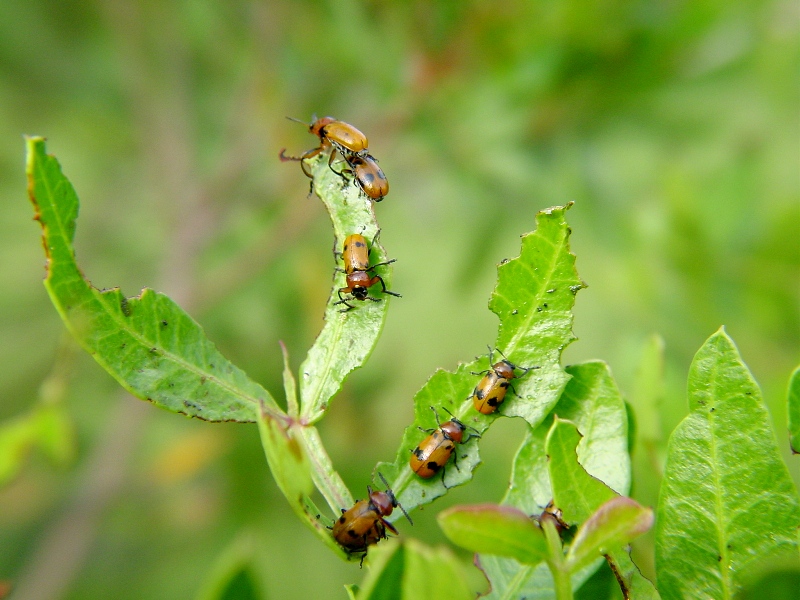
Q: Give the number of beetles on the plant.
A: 7